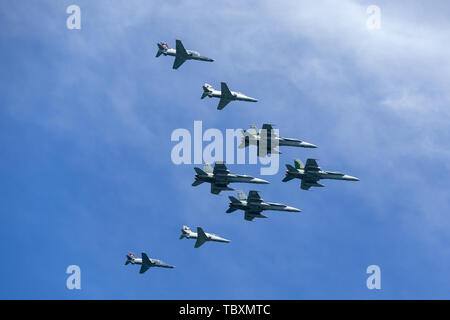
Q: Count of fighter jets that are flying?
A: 8